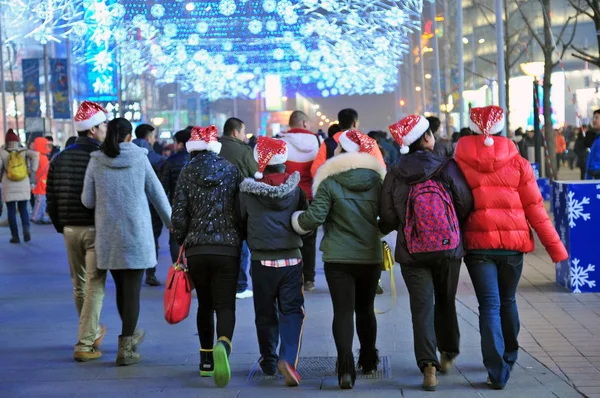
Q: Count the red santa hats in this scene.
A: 6